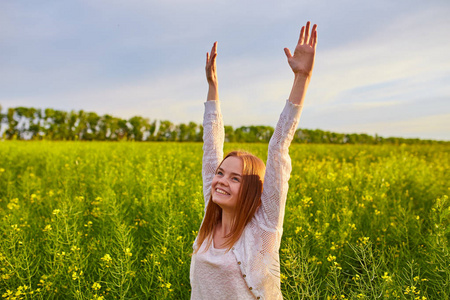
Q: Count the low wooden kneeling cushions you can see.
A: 0